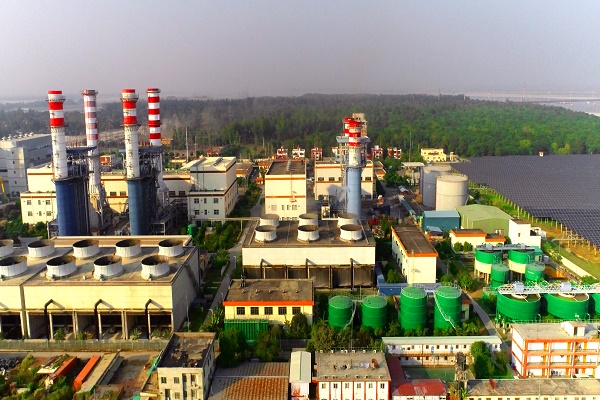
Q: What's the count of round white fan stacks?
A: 15